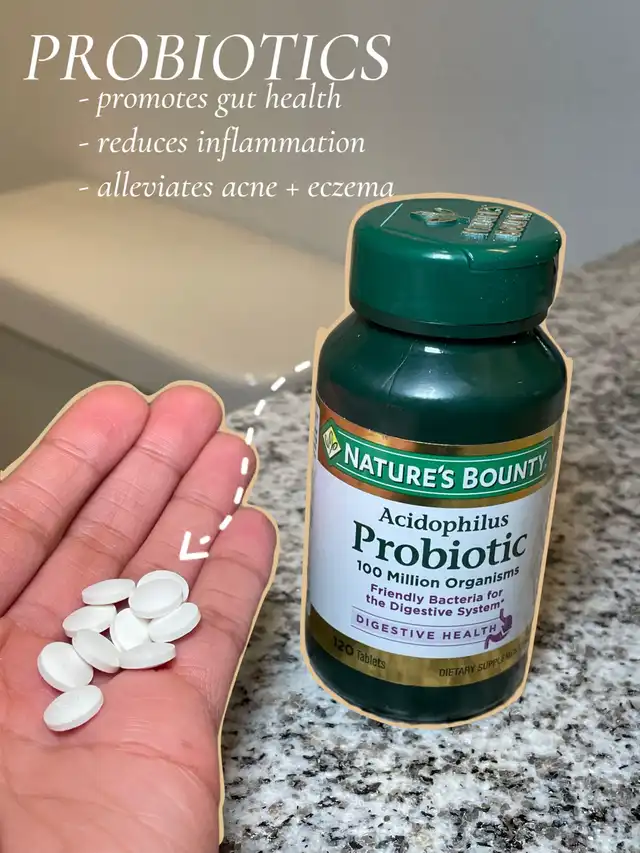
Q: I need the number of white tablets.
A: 10